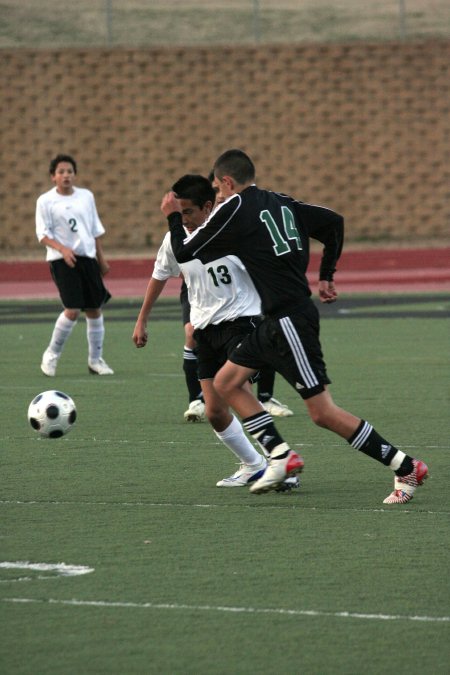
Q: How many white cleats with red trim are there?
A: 2